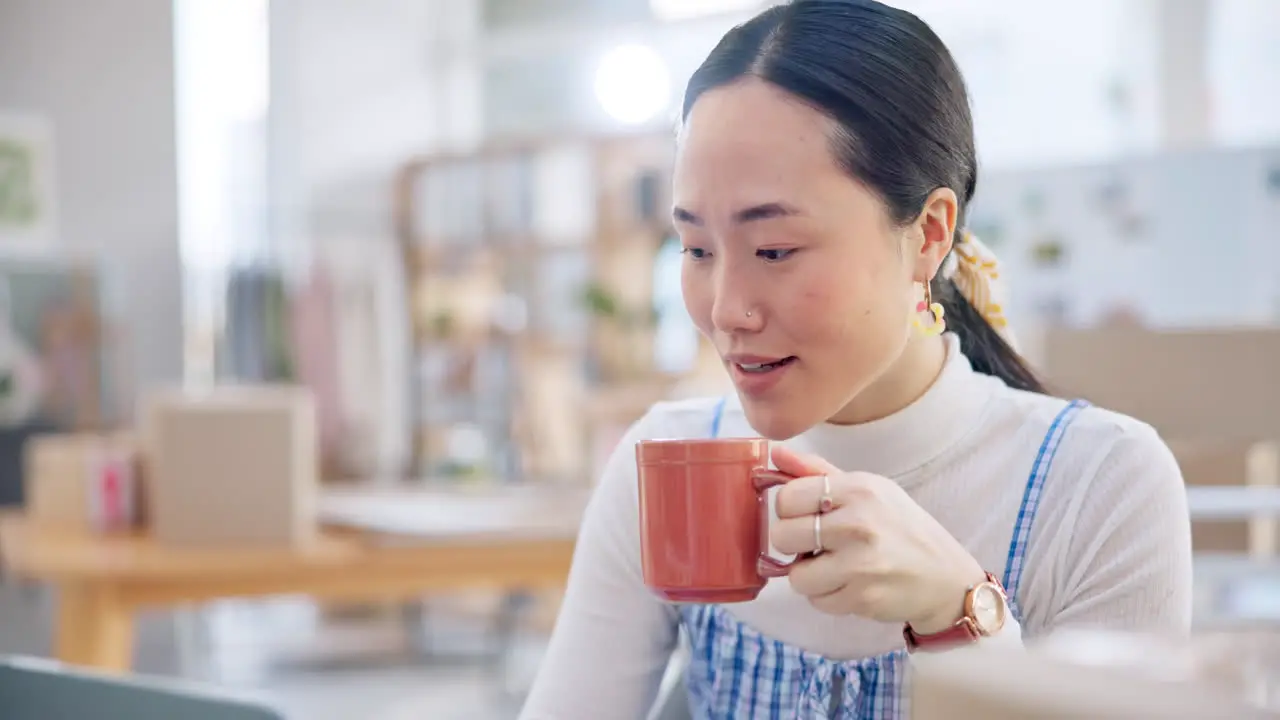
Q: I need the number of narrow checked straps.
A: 2